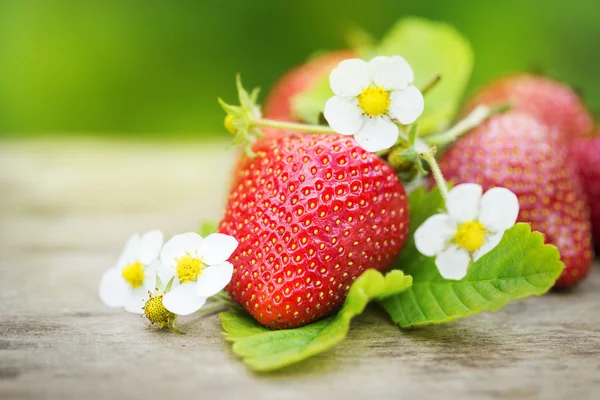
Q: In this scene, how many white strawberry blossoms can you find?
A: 4